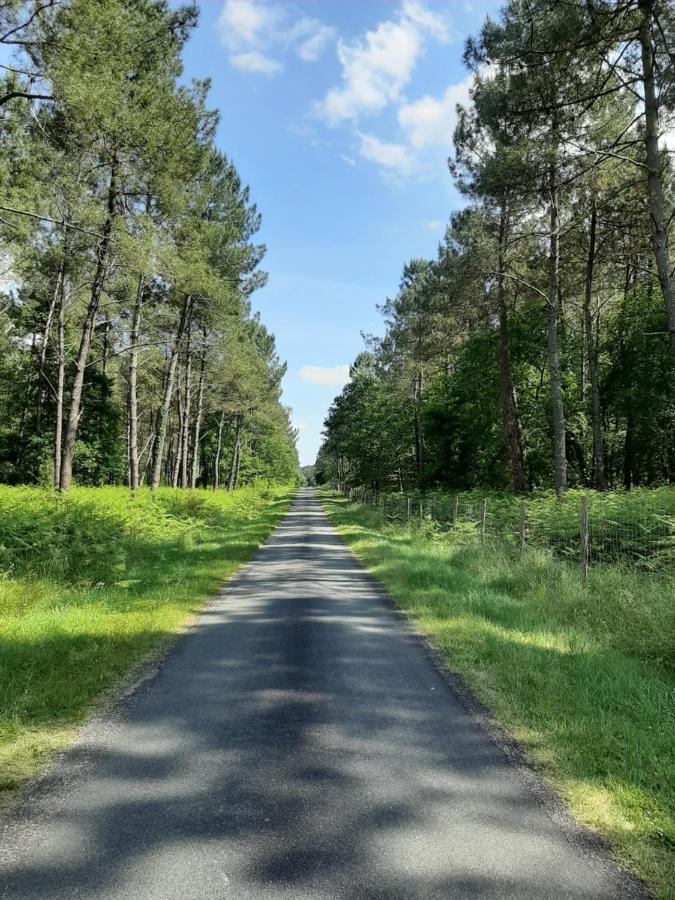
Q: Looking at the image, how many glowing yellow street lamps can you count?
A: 0